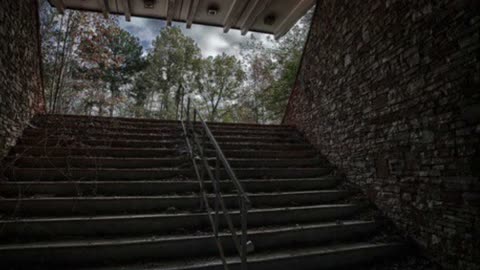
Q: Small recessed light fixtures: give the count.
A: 3